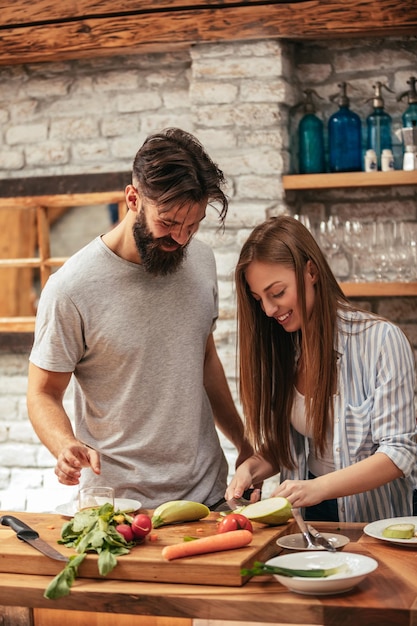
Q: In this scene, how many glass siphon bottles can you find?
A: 4